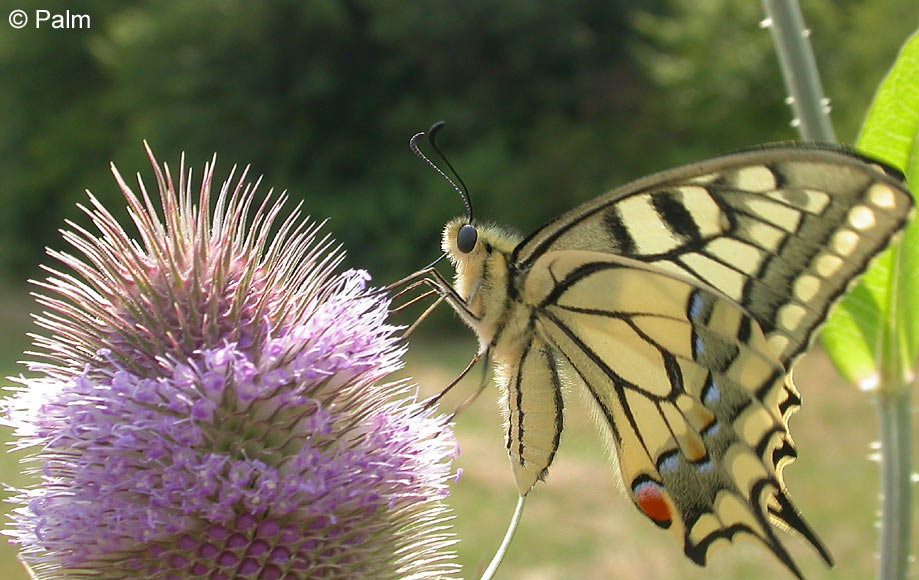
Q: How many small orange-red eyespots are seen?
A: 1